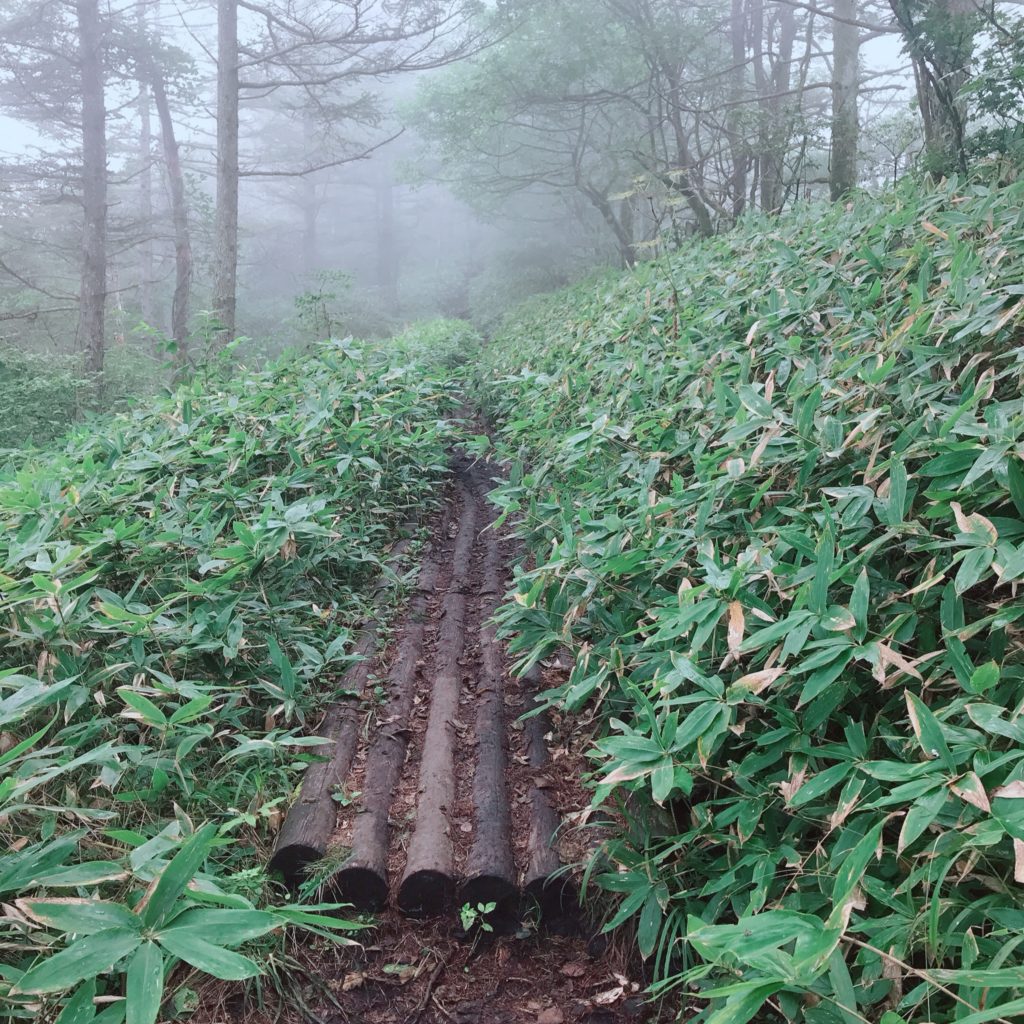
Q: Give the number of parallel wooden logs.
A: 5